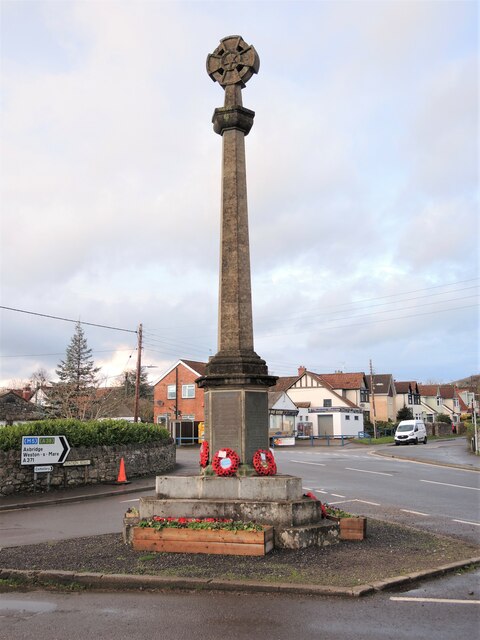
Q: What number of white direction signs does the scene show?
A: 2